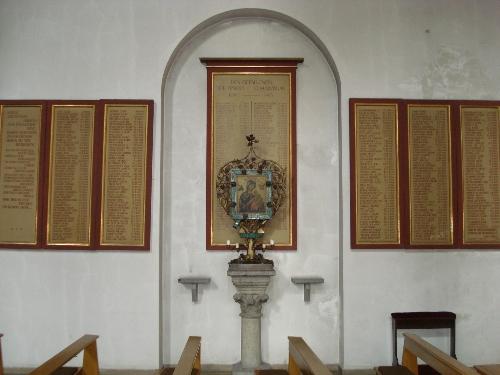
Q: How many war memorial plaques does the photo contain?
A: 7